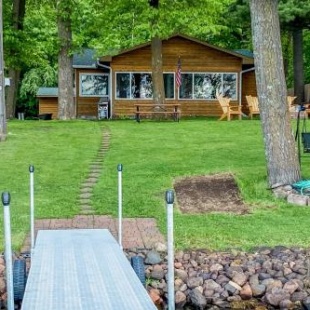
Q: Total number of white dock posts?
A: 4